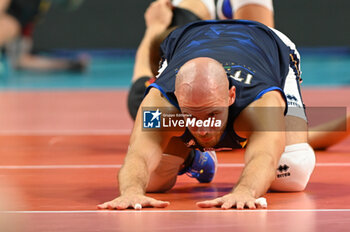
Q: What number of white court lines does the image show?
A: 3